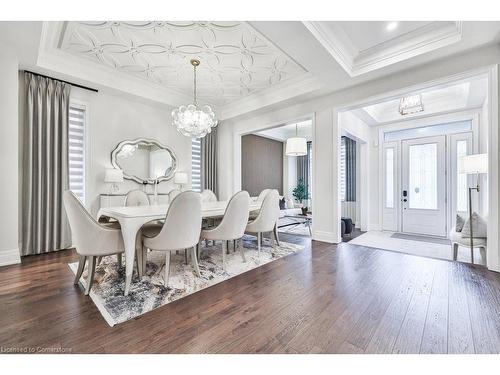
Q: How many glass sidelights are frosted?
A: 2